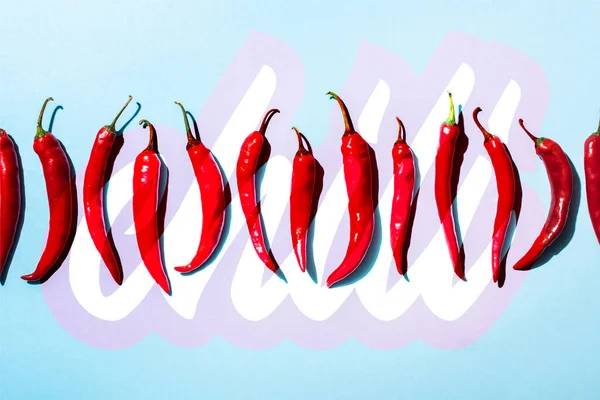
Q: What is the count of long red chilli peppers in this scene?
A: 13